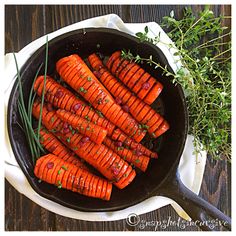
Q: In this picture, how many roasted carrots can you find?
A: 9